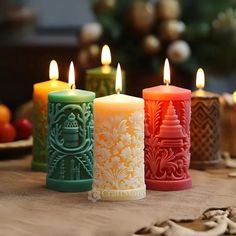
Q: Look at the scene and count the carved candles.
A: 6